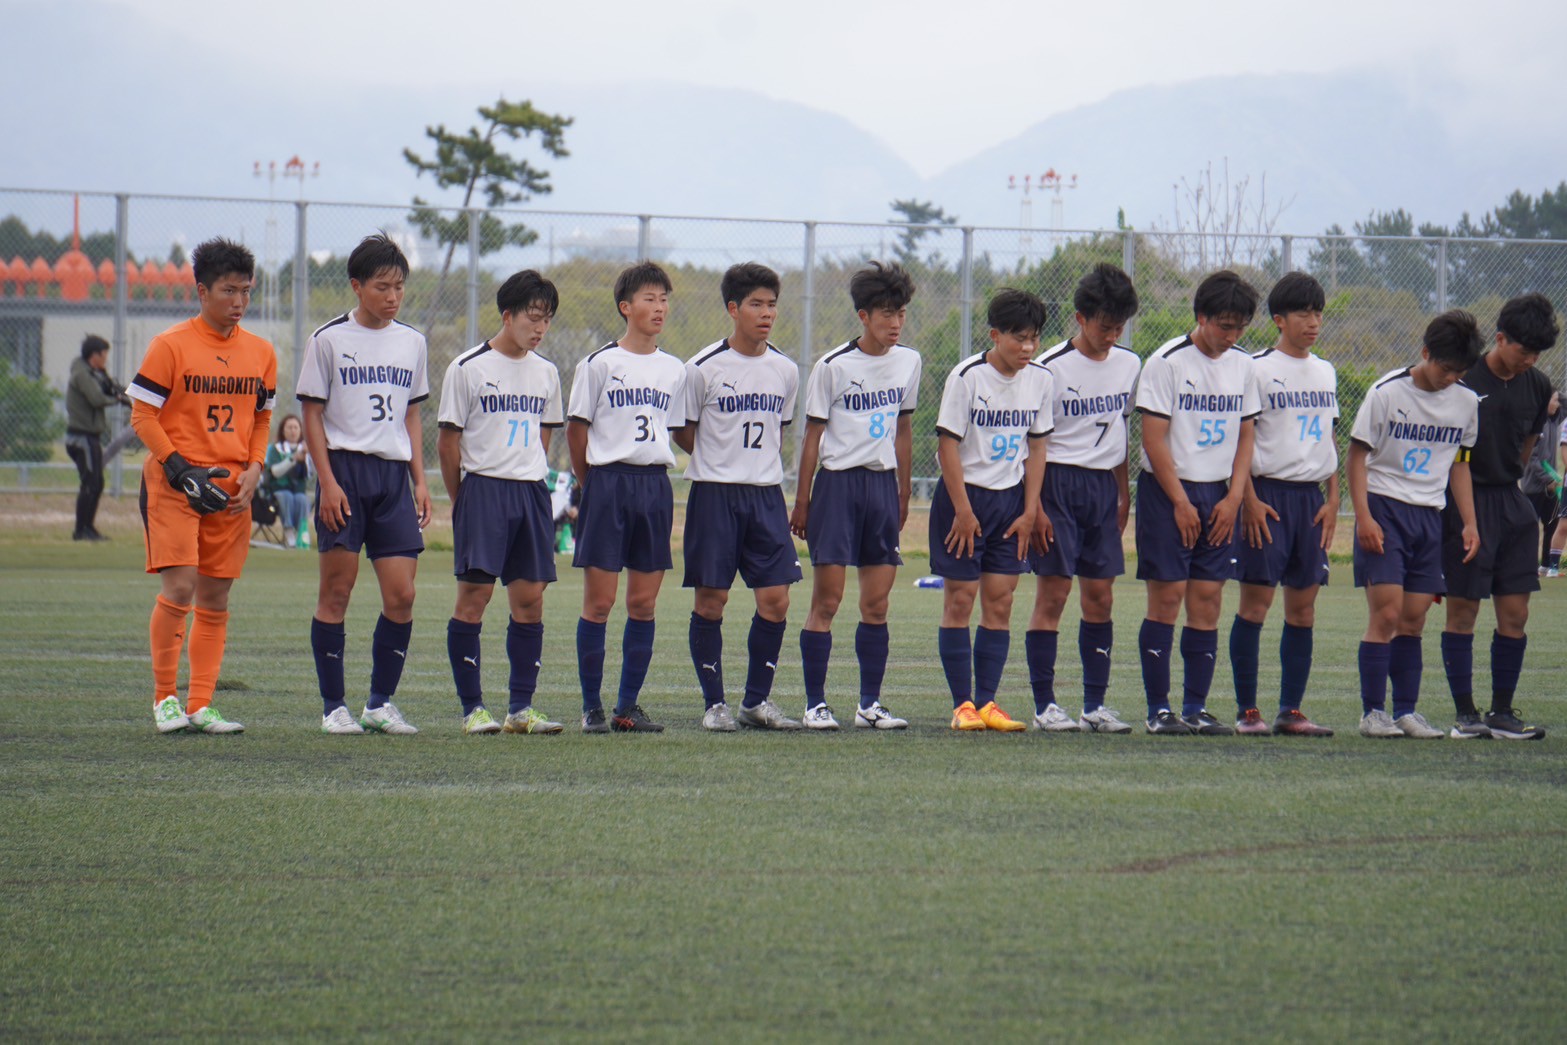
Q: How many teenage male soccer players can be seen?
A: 11